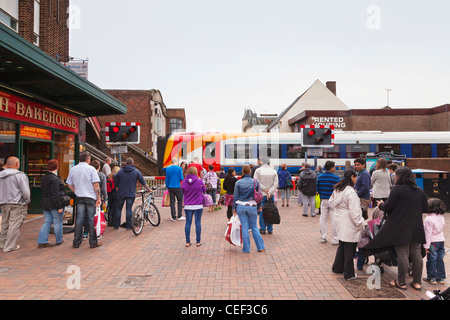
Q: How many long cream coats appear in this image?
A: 1